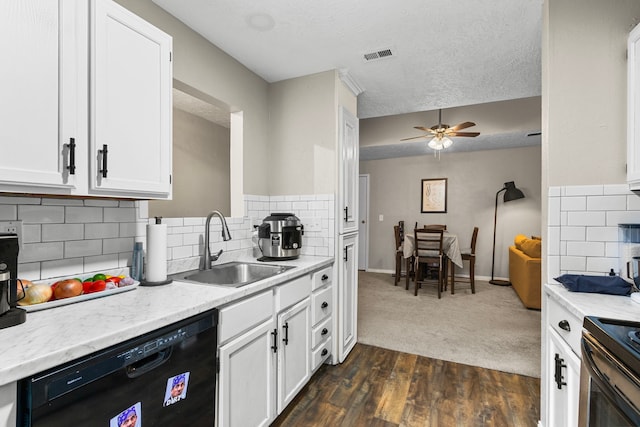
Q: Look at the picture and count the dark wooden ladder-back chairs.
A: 4